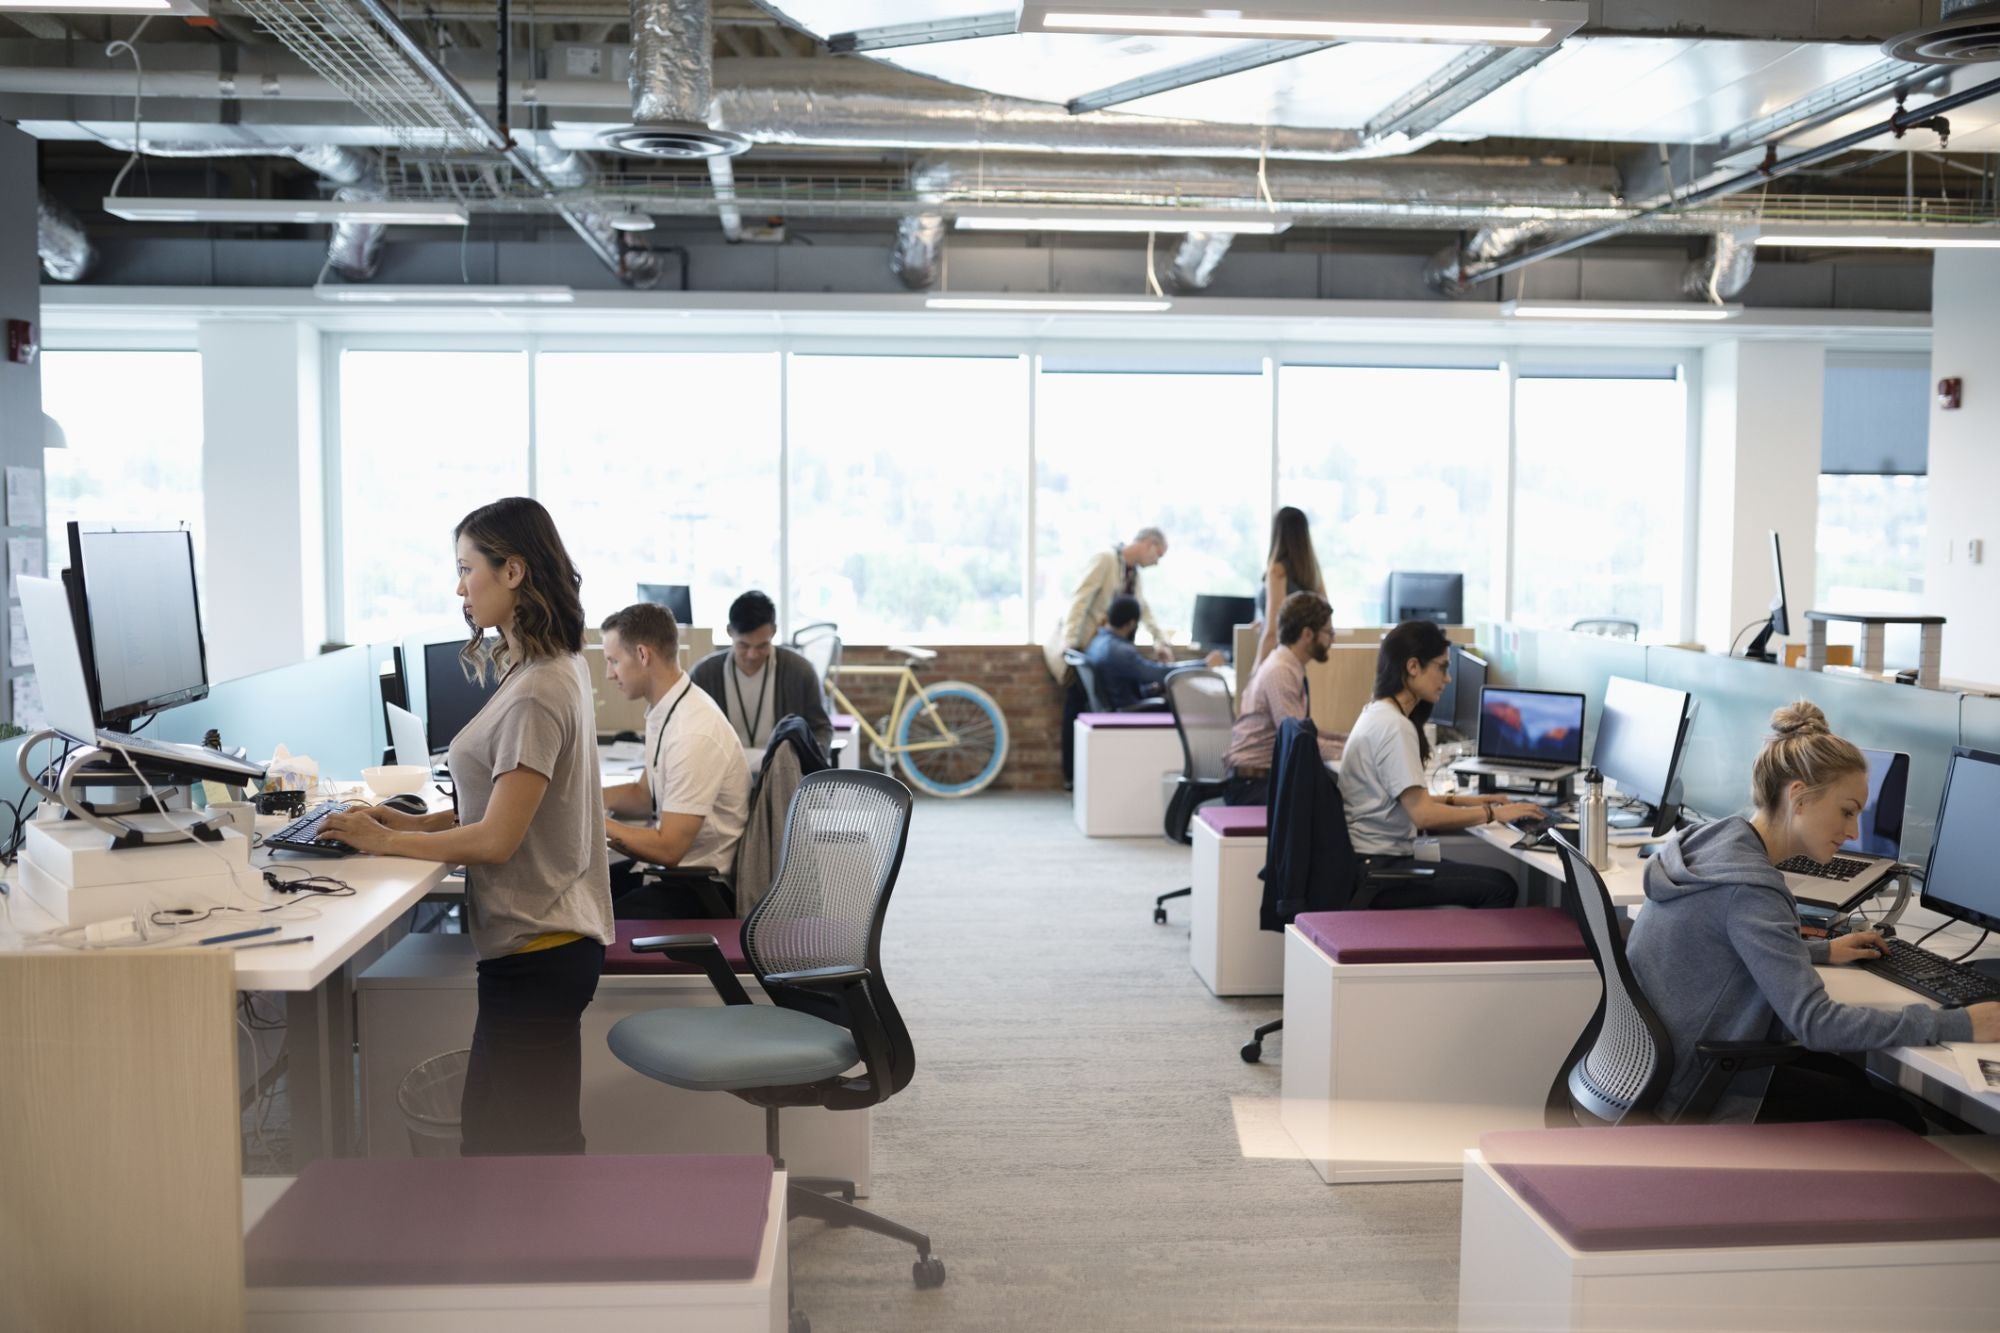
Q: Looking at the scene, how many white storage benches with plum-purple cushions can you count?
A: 7